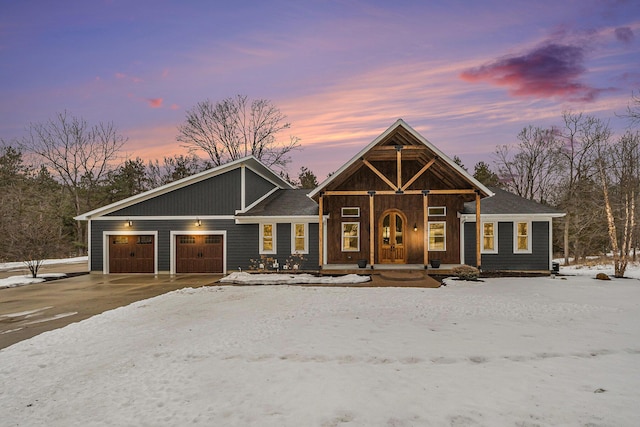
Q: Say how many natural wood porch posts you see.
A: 4